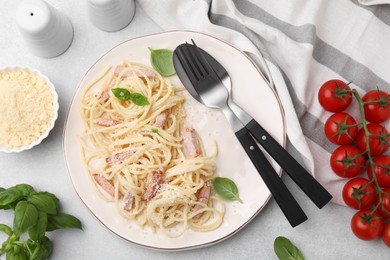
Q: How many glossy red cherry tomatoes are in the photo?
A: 10